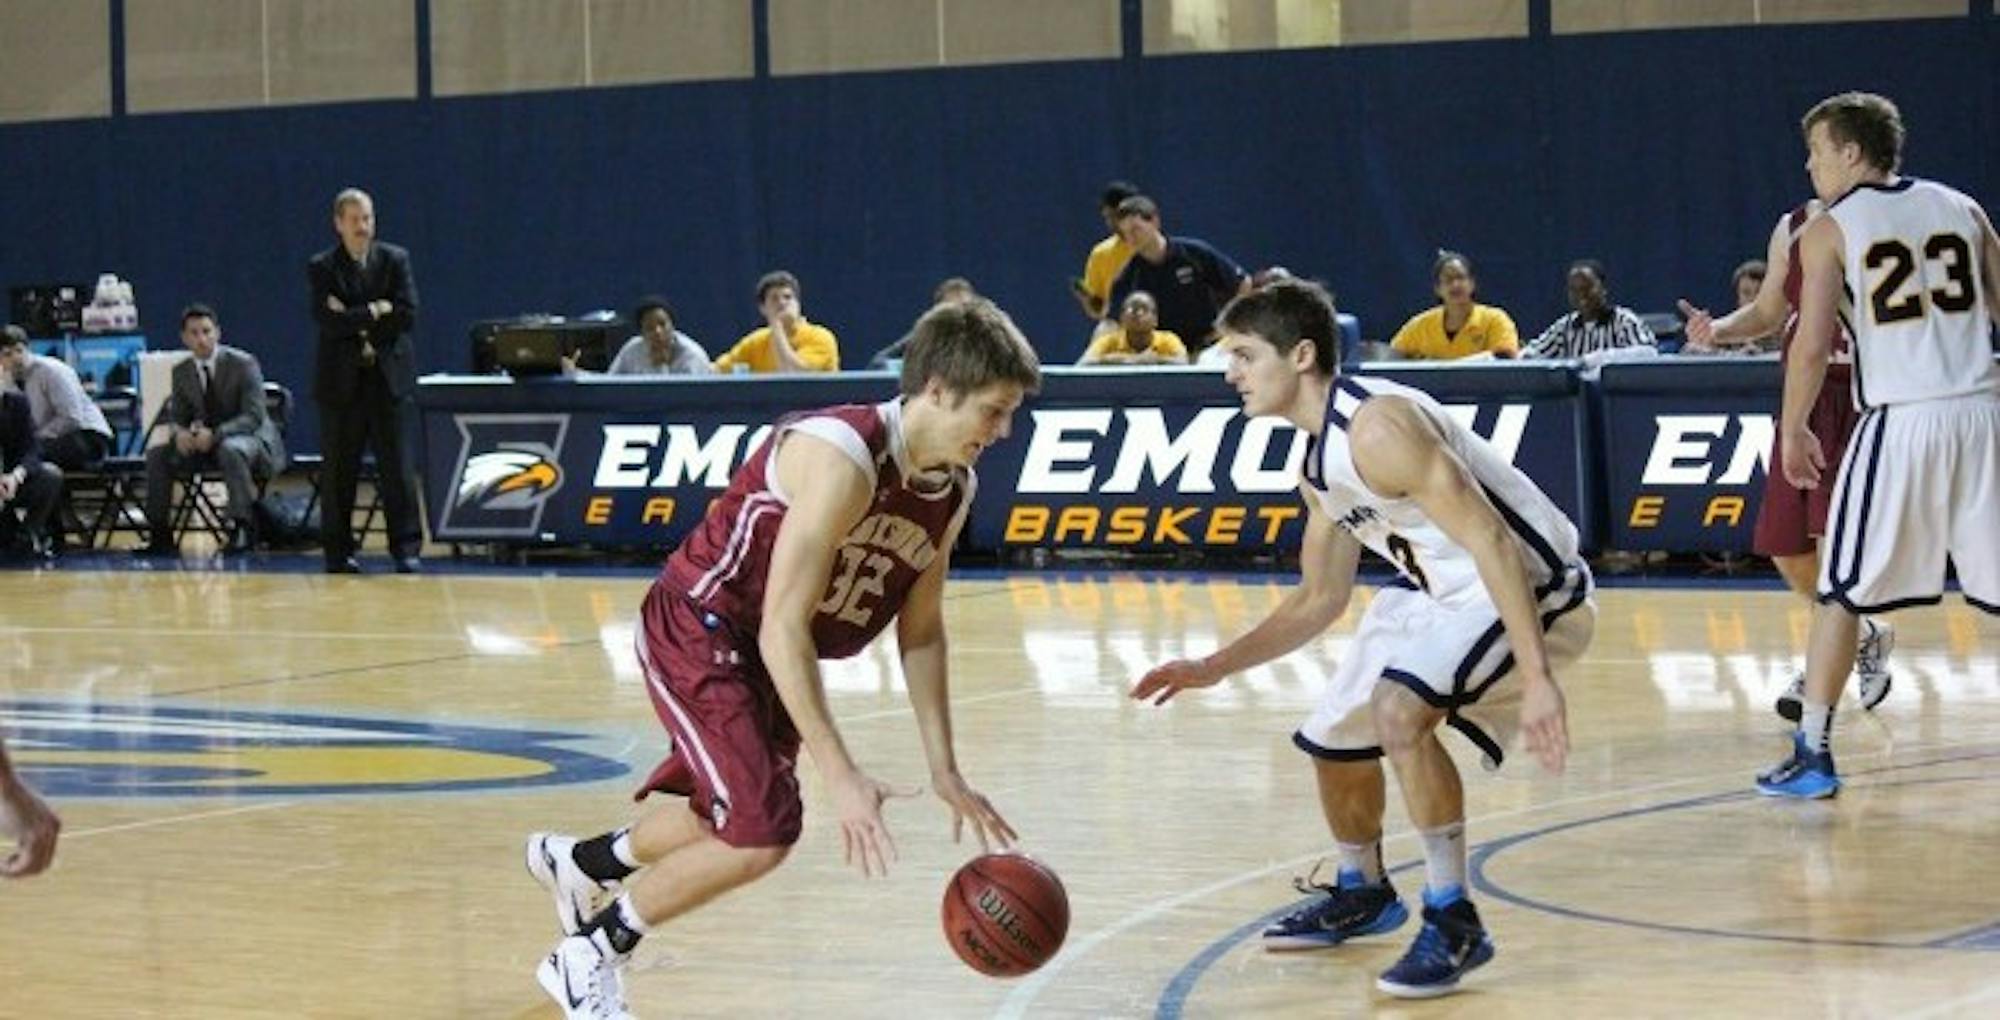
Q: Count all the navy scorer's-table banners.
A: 3